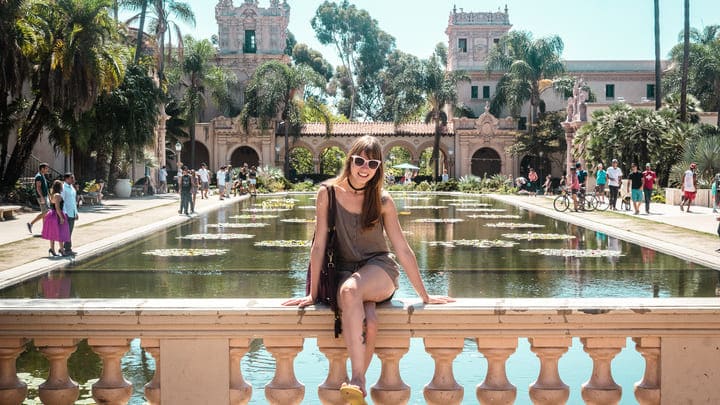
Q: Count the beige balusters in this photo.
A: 13